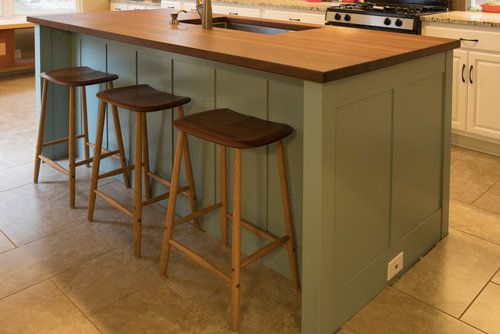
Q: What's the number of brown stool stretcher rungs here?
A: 12